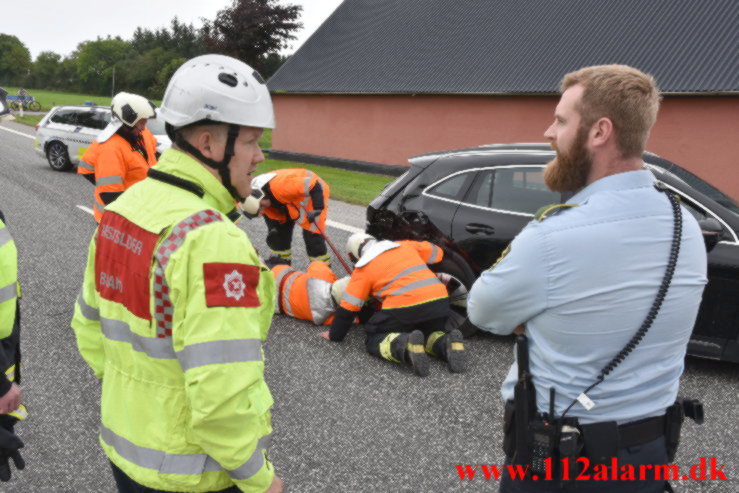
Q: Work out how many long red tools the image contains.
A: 1